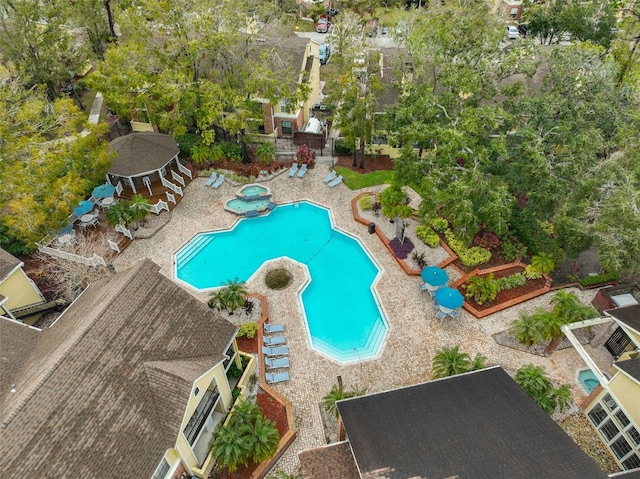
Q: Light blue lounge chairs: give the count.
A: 11